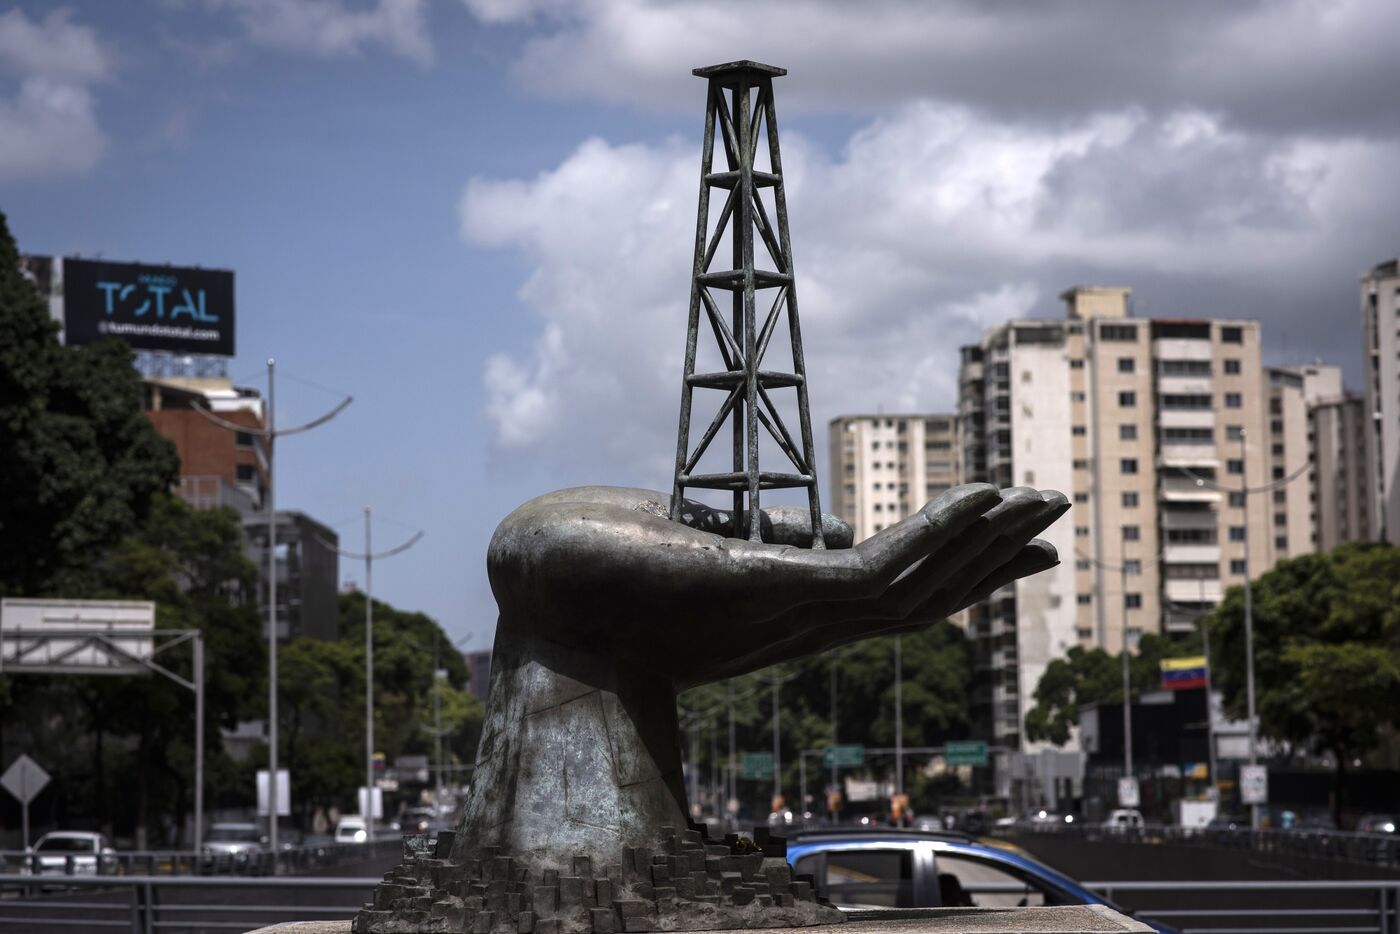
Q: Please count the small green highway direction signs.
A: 3